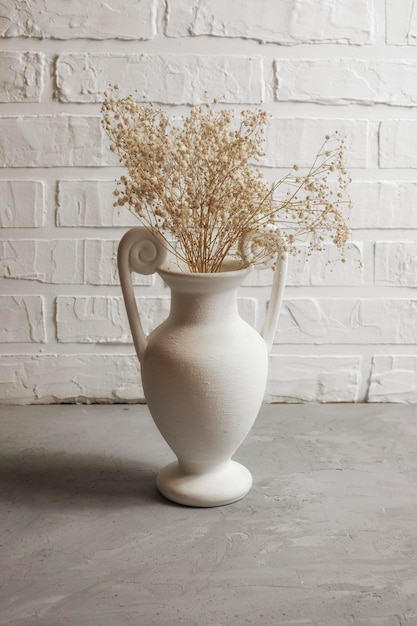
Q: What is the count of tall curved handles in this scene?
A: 2